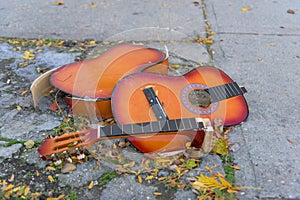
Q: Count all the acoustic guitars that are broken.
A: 1